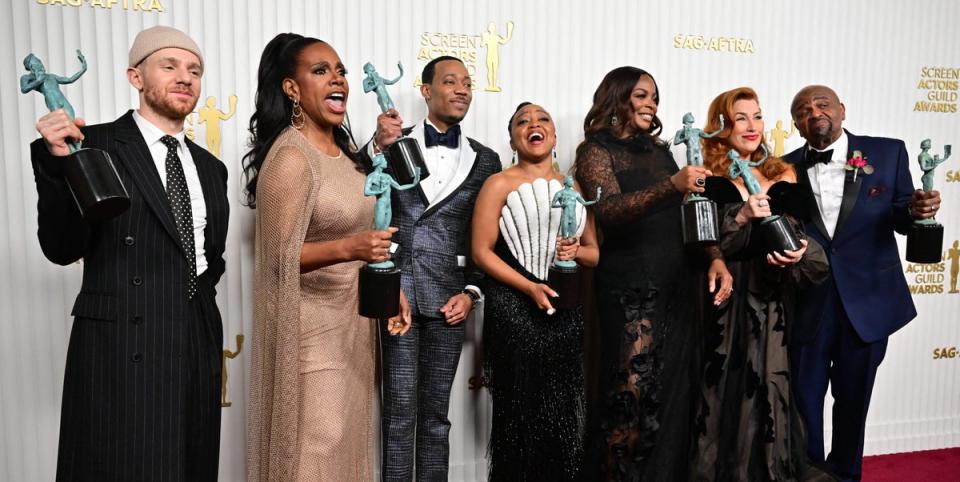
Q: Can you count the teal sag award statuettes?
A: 7